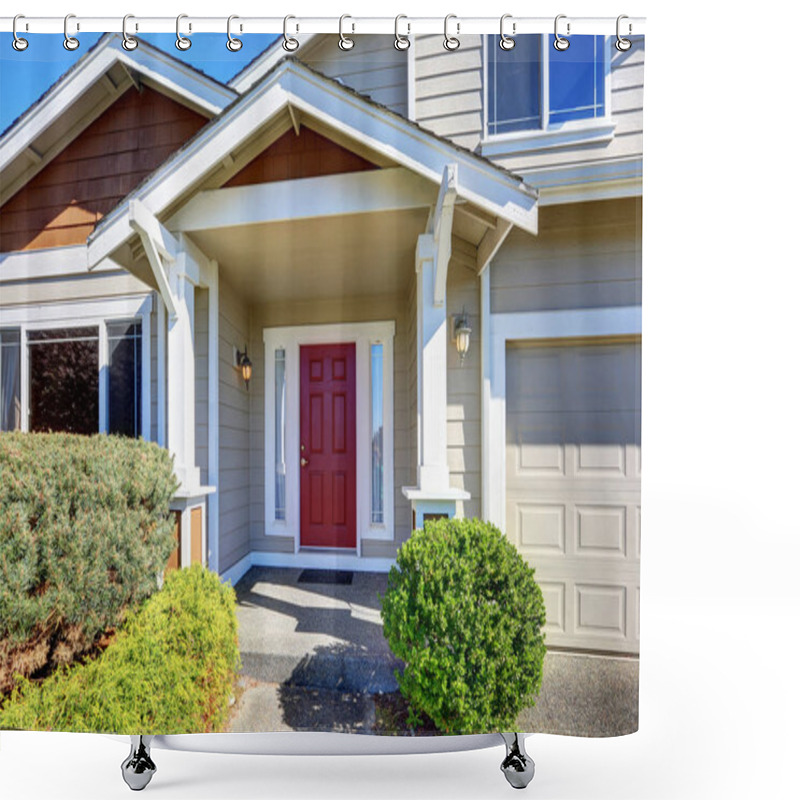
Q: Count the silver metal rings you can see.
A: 12